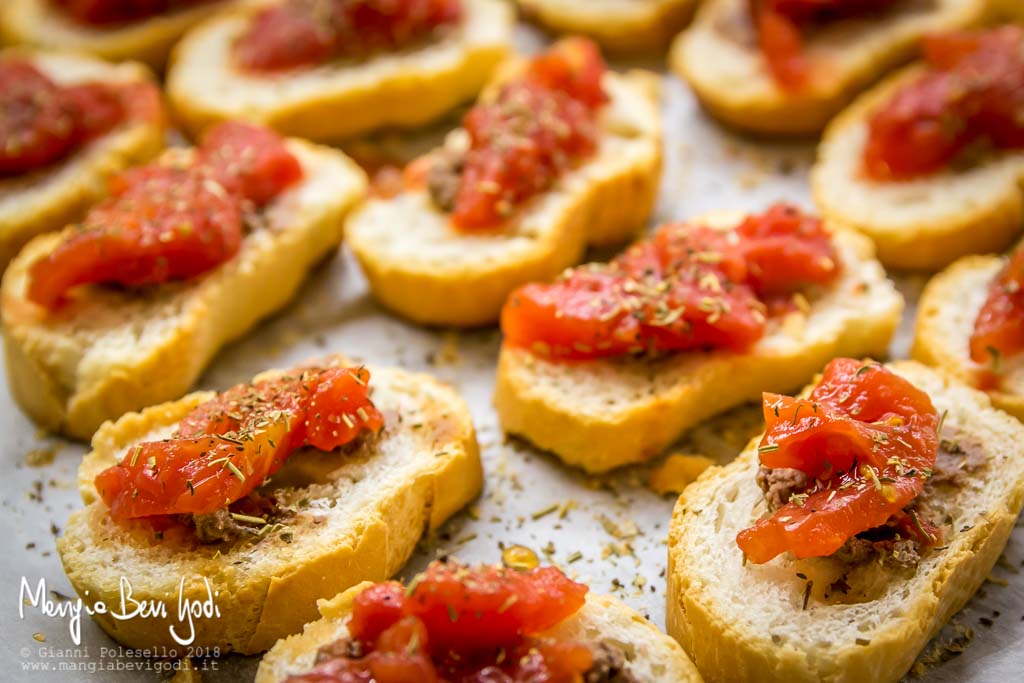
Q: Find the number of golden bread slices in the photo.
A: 13